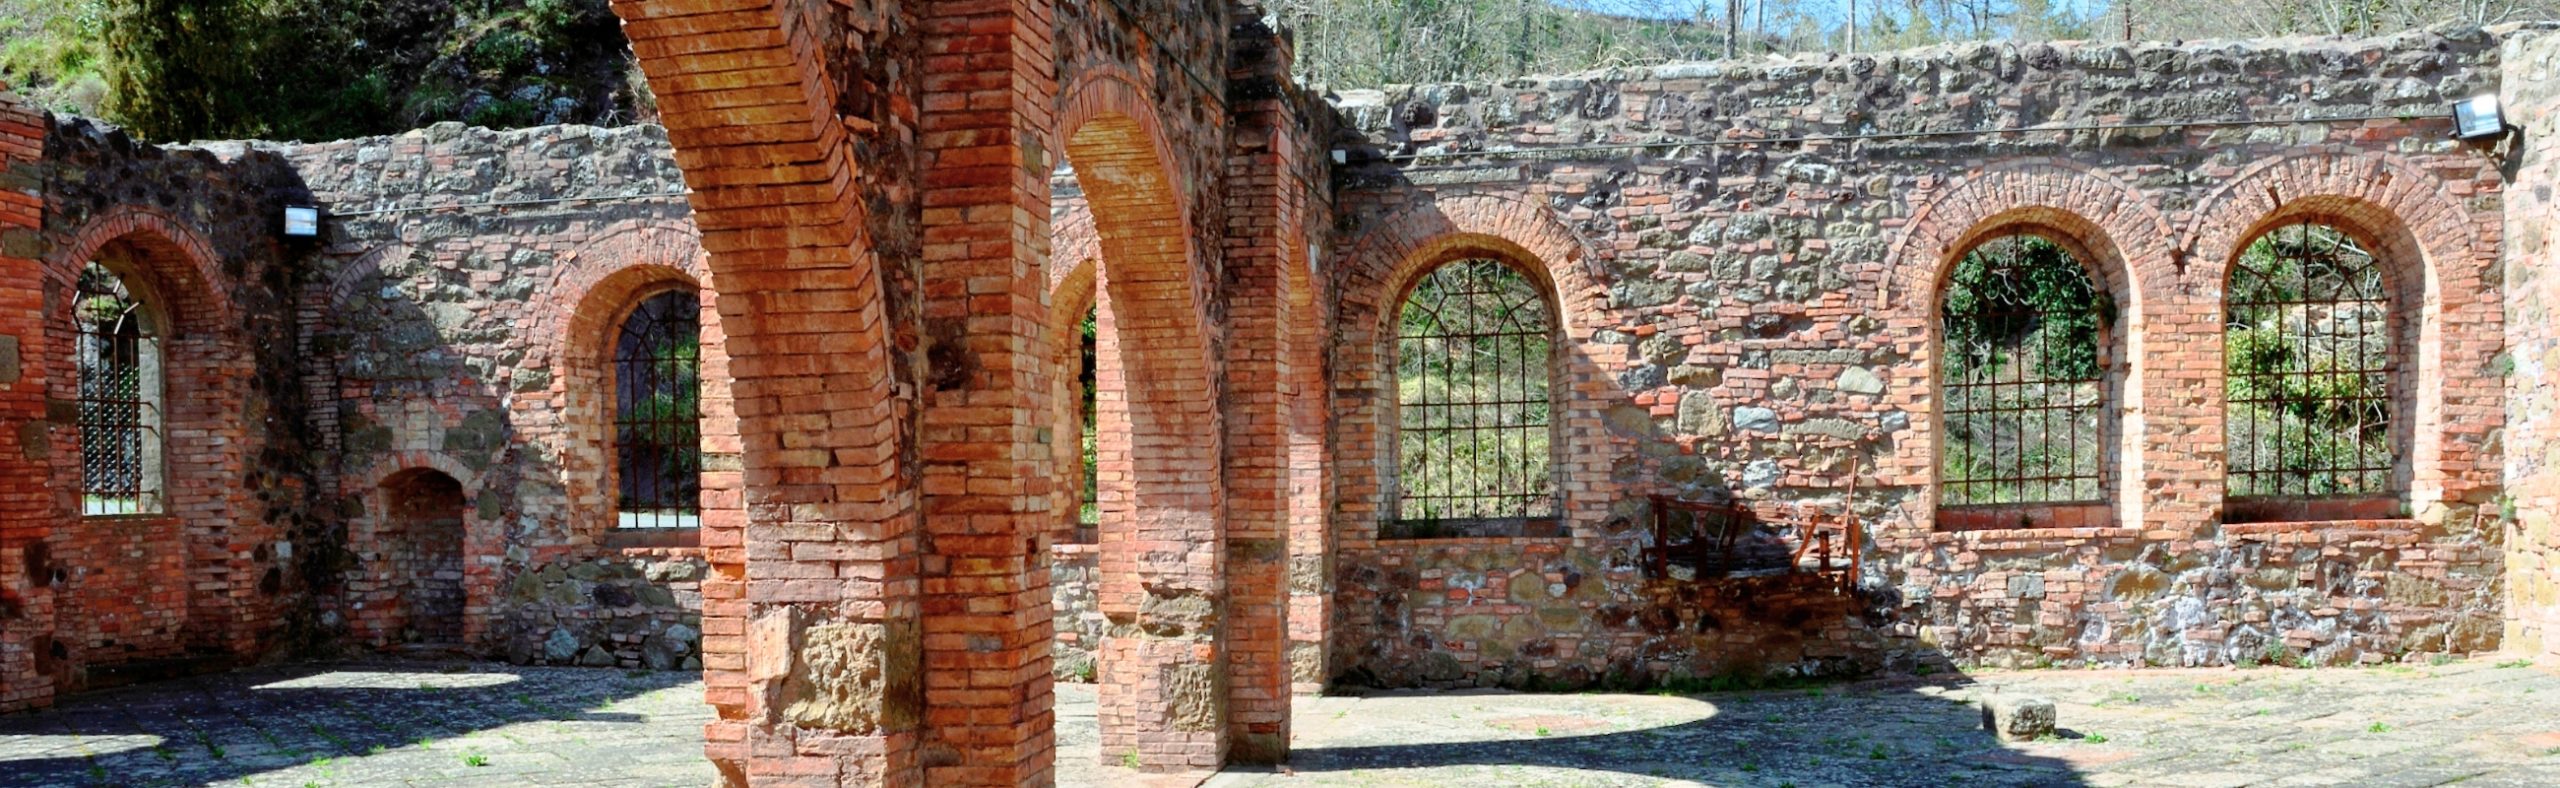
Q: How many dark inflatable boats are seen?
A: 0